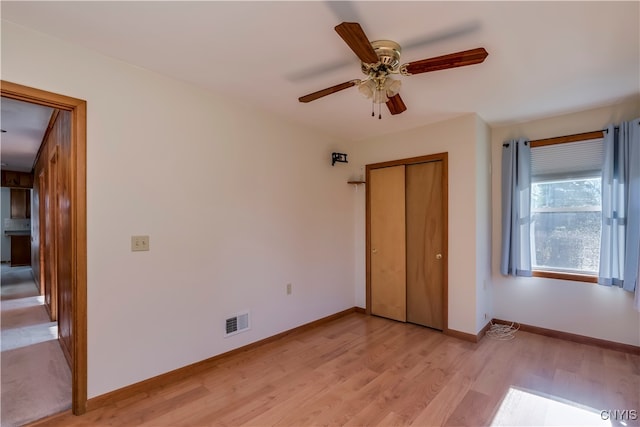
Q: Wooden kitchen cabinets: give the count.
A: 2